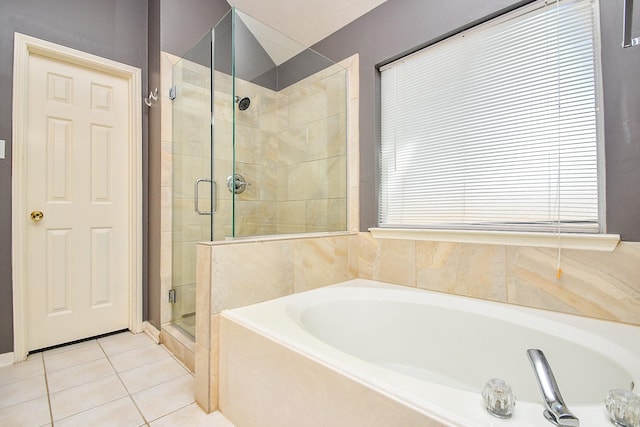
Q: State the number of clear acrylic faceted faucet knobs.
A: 2